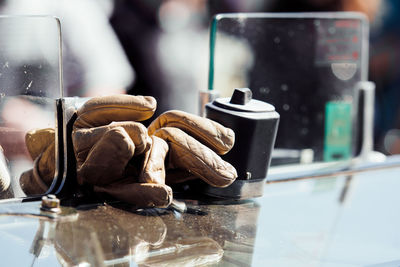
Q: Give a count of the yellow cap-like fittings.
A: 0